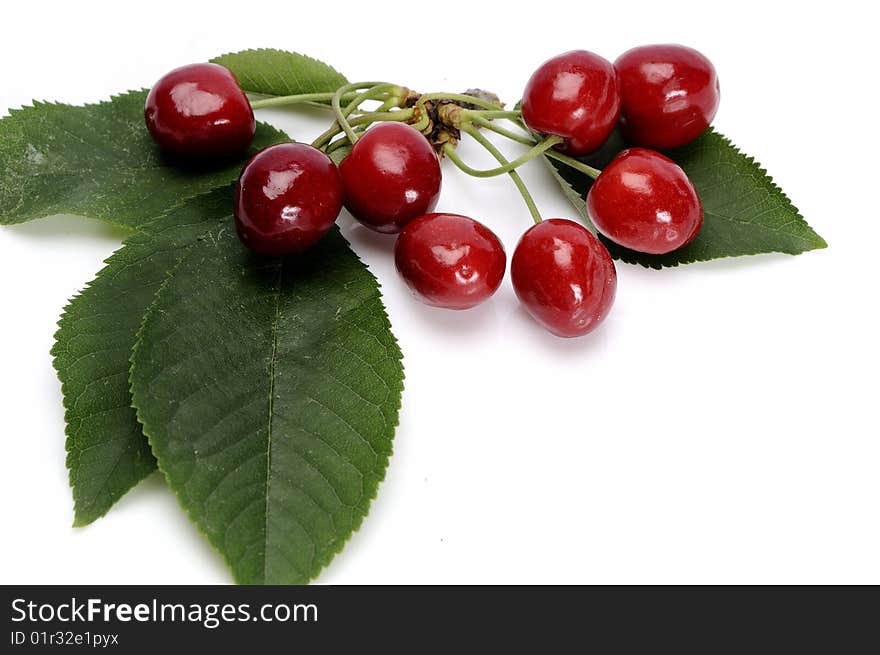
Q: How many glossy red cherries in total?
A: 8